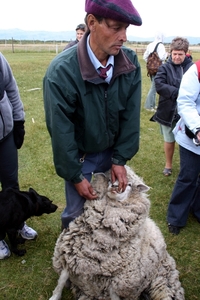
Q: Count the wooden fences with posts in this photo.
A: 1